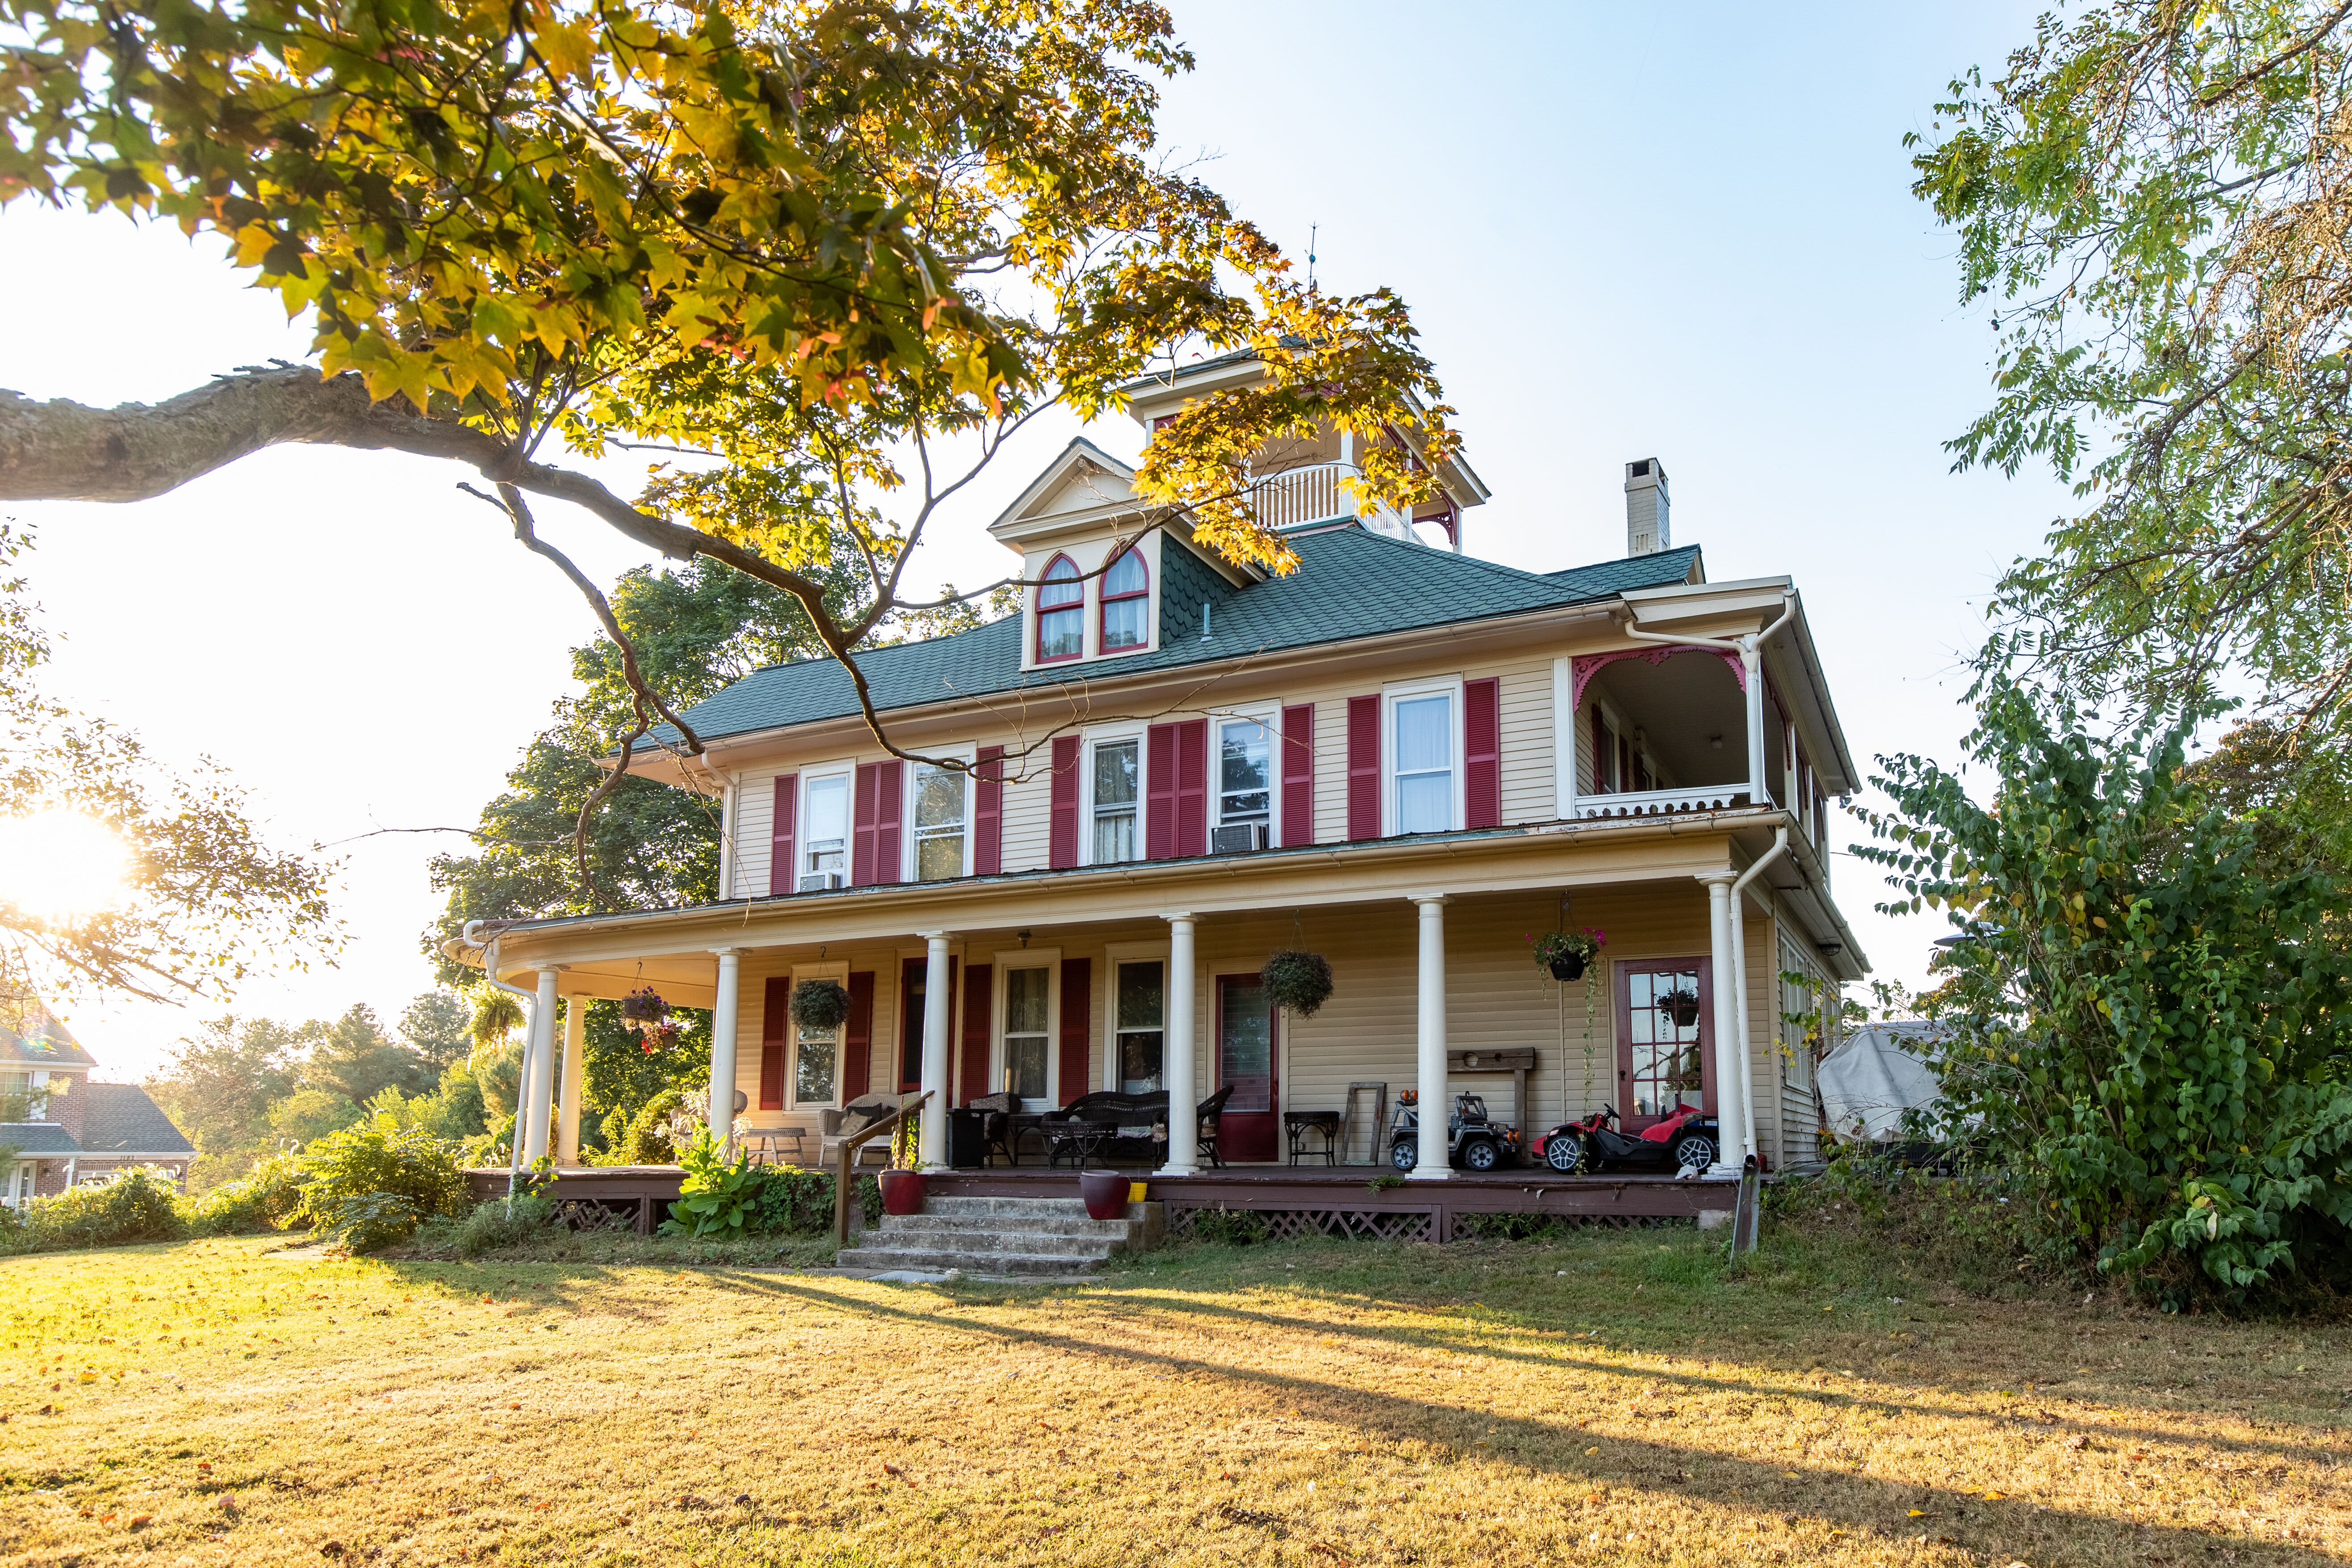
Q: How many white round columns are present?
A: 7